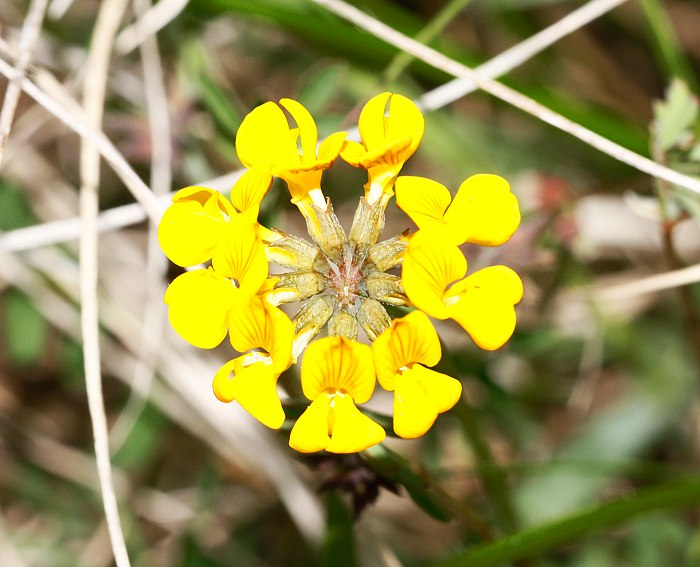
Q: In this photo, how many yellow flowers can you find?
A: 9